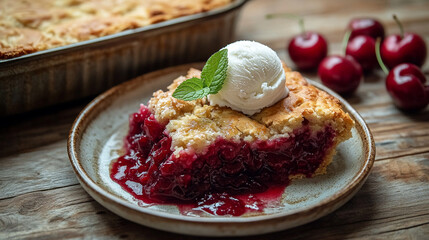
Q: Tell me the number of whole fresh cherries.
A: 6